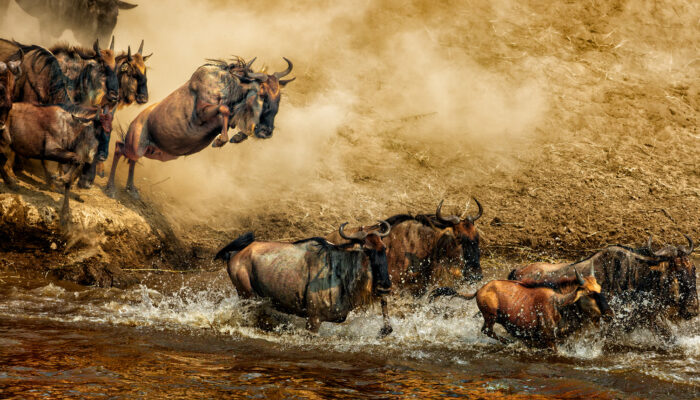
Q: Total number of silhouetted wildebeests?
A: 1